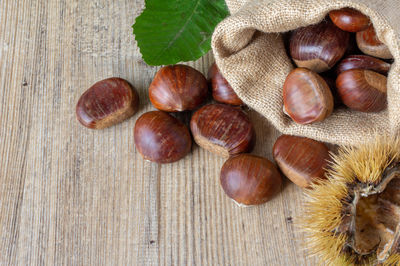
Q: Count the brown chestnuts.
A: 13